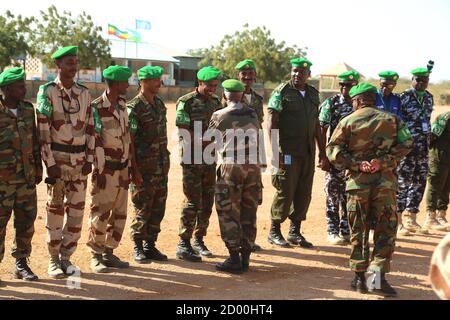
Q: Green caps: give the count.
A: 12